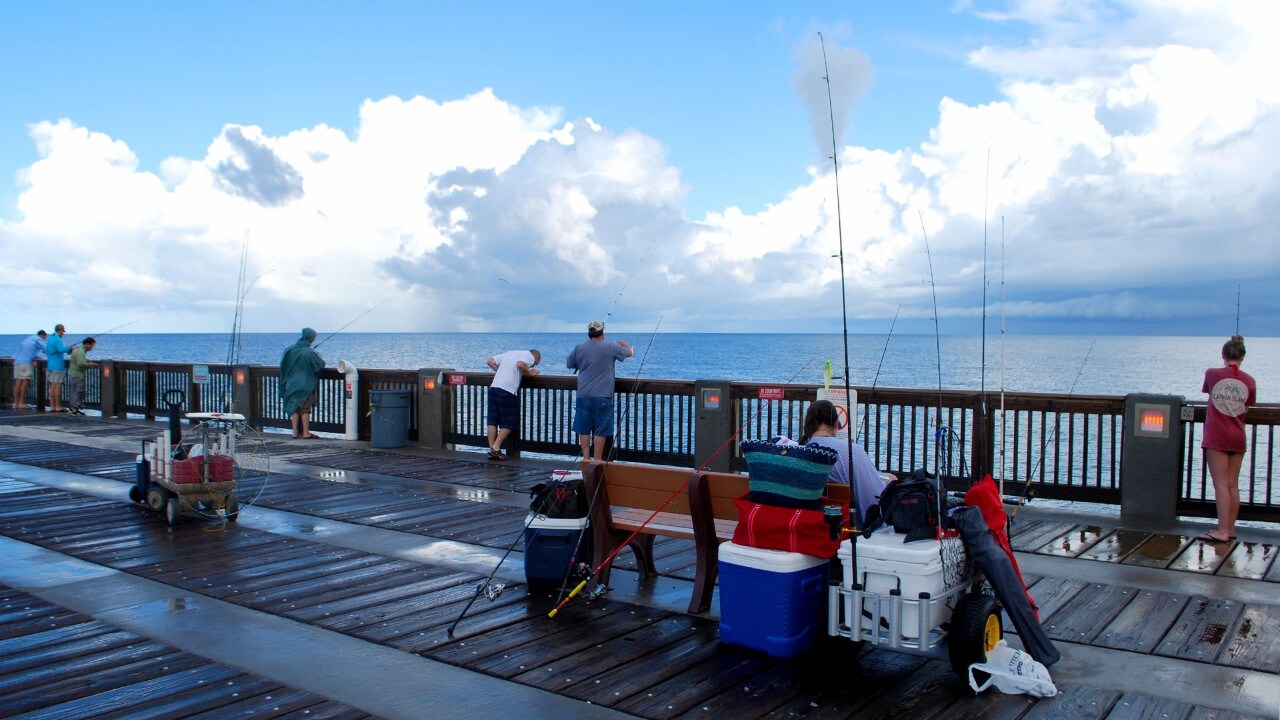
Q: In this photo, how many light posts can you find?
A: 5